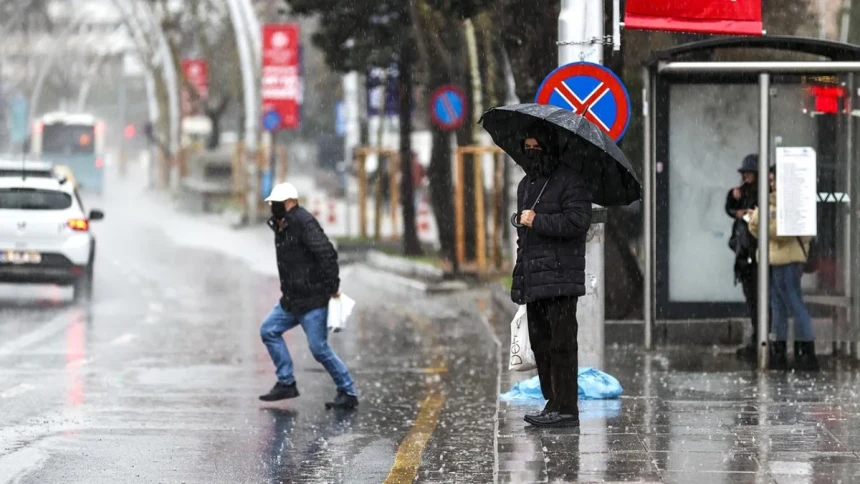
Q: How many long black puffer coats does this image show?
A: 1